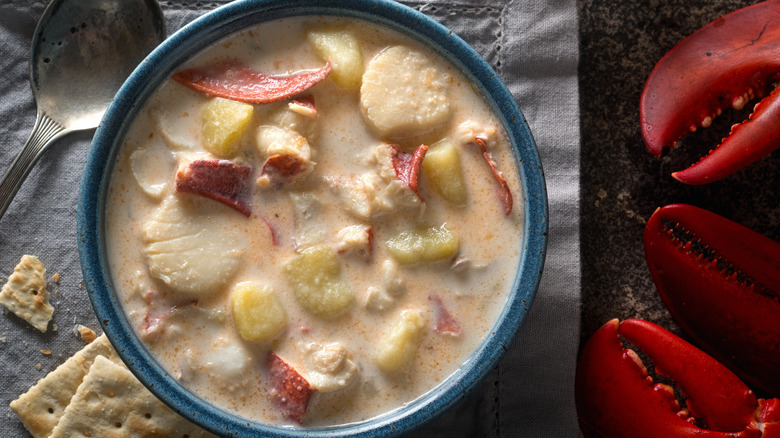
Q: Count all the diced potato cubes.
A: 7